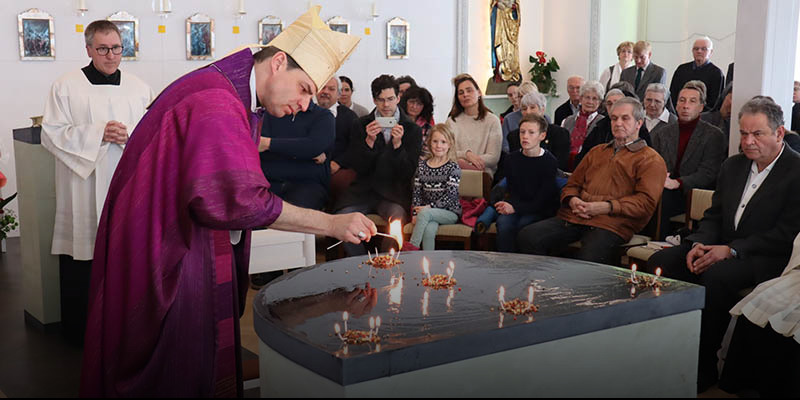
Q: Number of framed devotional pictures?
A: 6